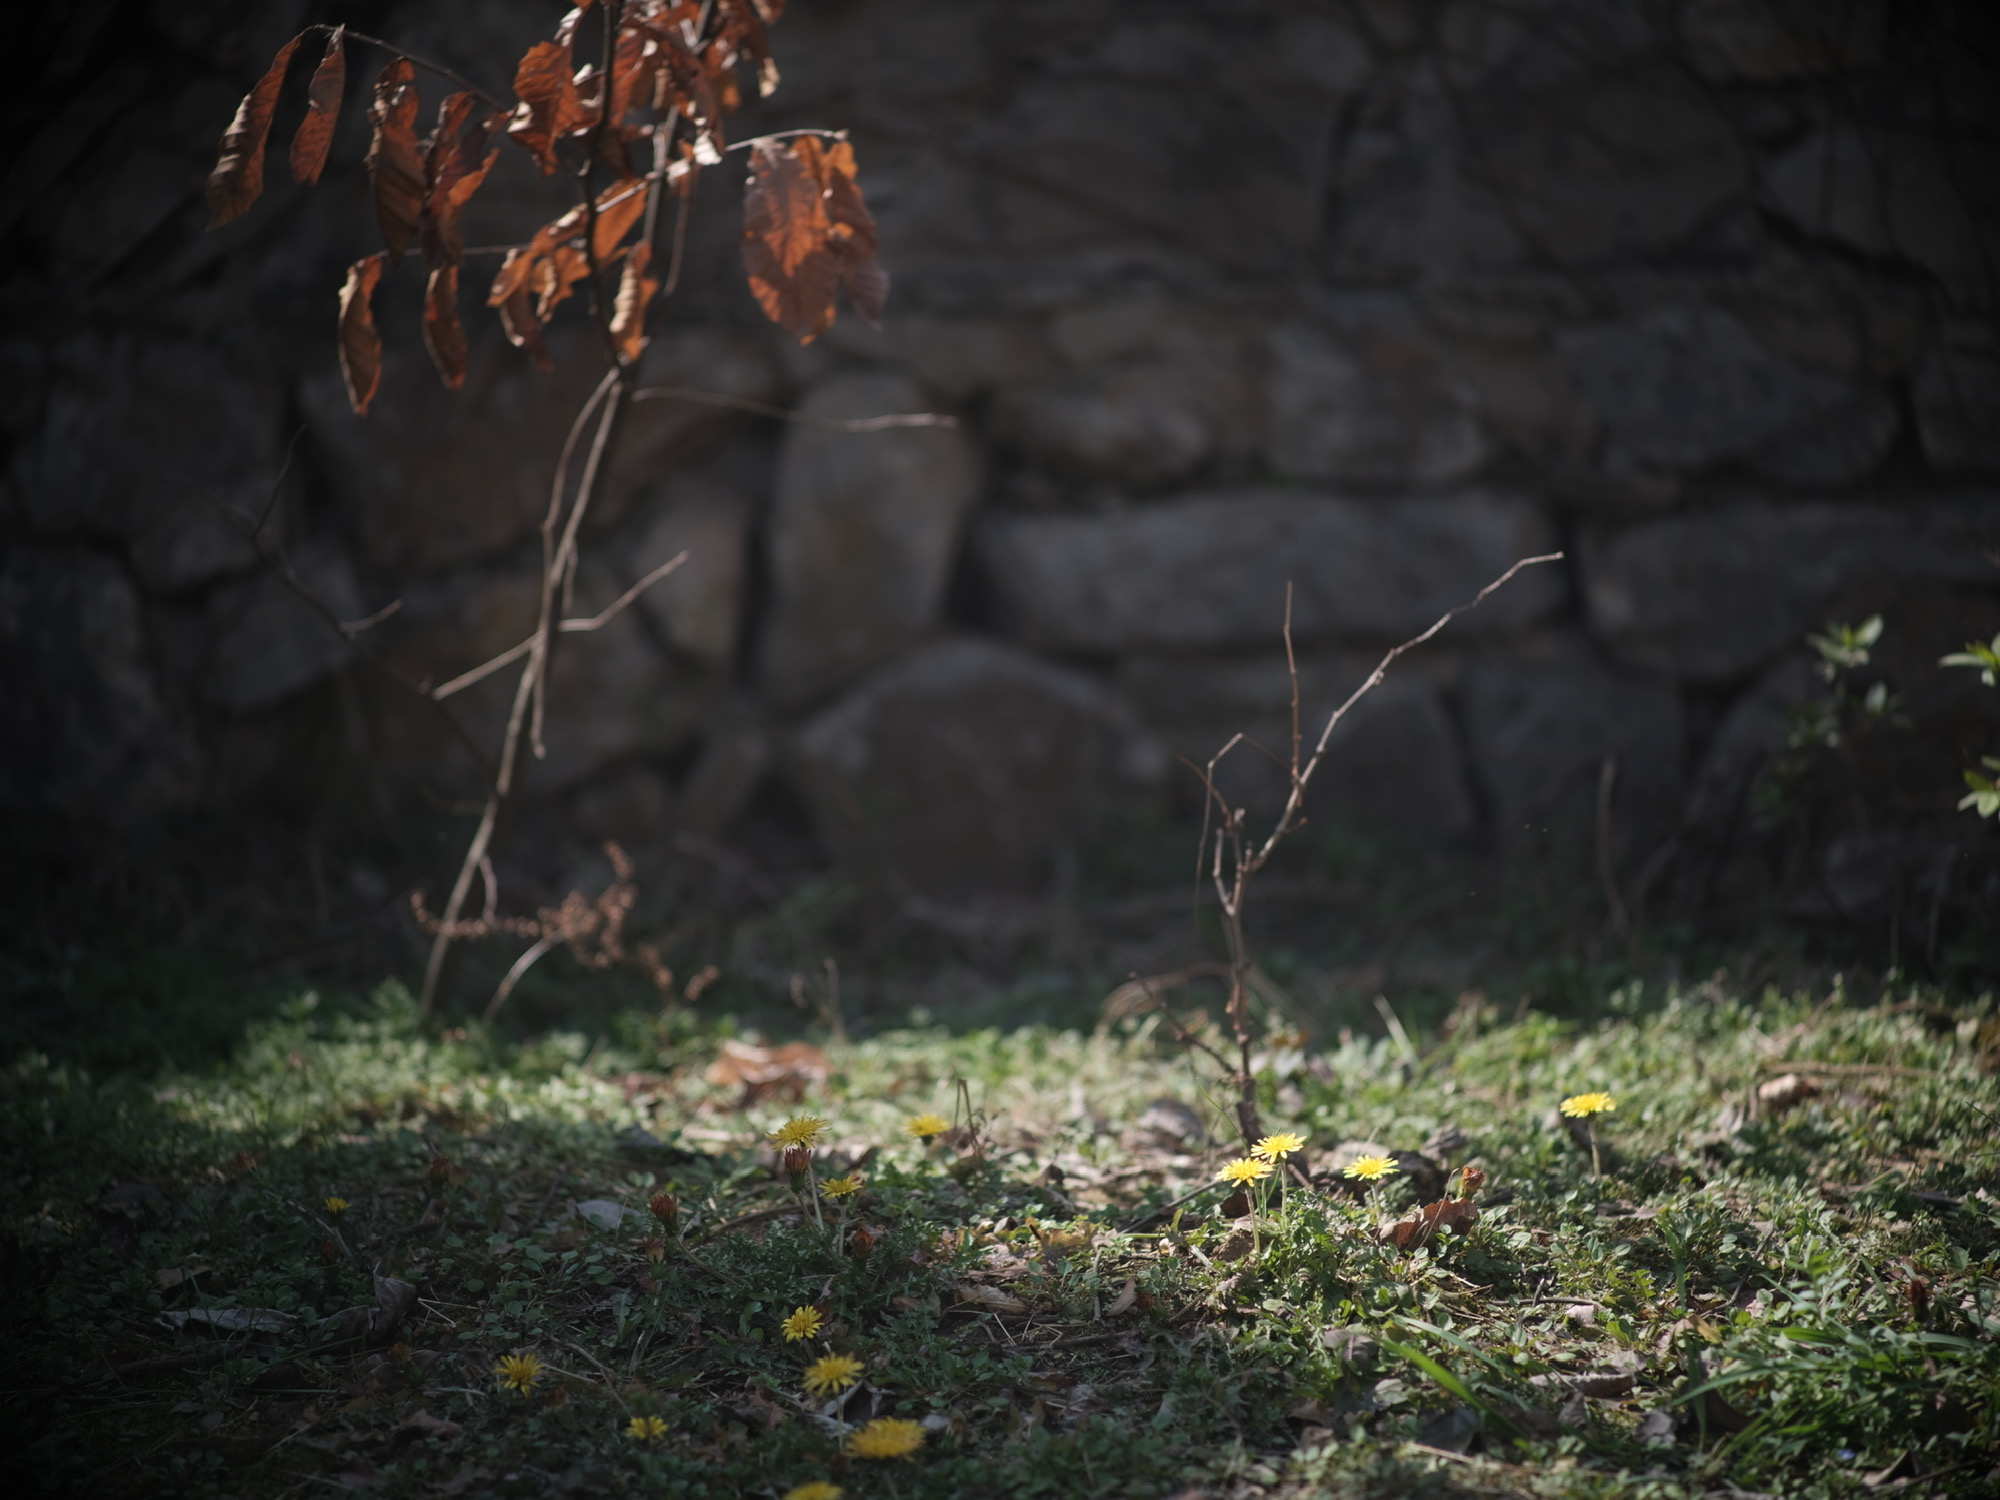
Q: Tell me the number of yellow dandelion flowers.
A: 14